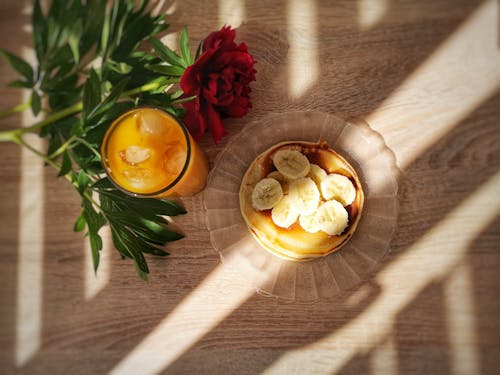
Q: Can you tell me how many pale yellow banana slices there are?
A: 9